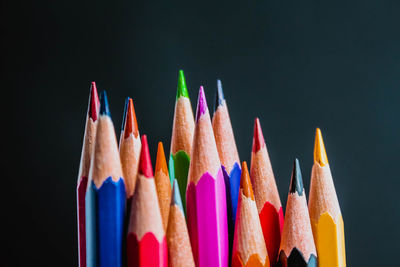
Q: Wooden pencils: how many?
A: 14